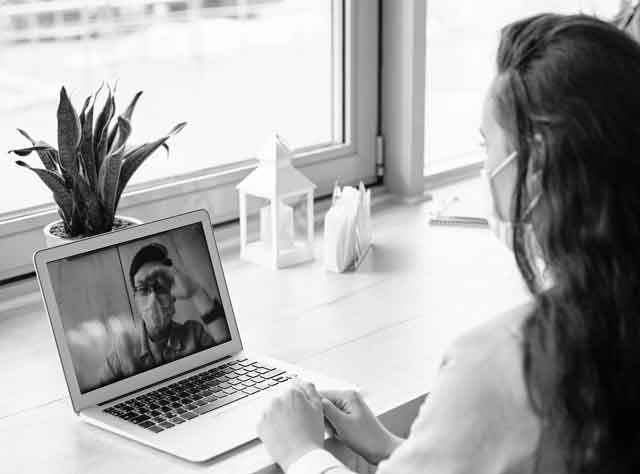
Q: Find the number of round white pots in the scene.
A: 1